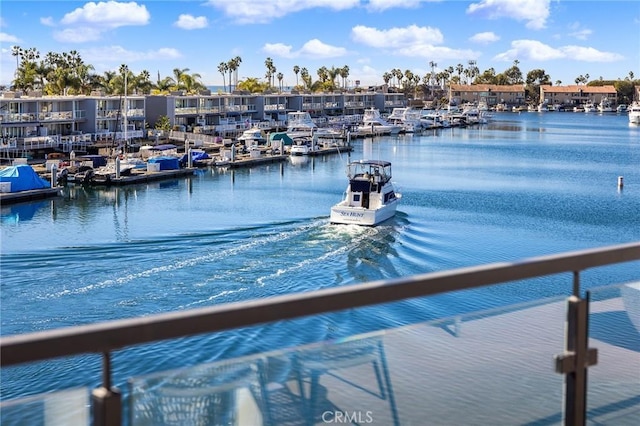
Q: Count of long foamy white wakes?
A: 2